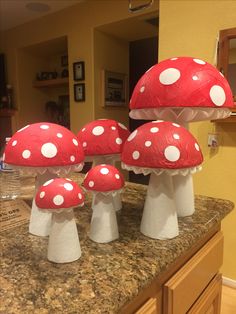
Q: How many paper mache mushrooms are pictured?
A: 6